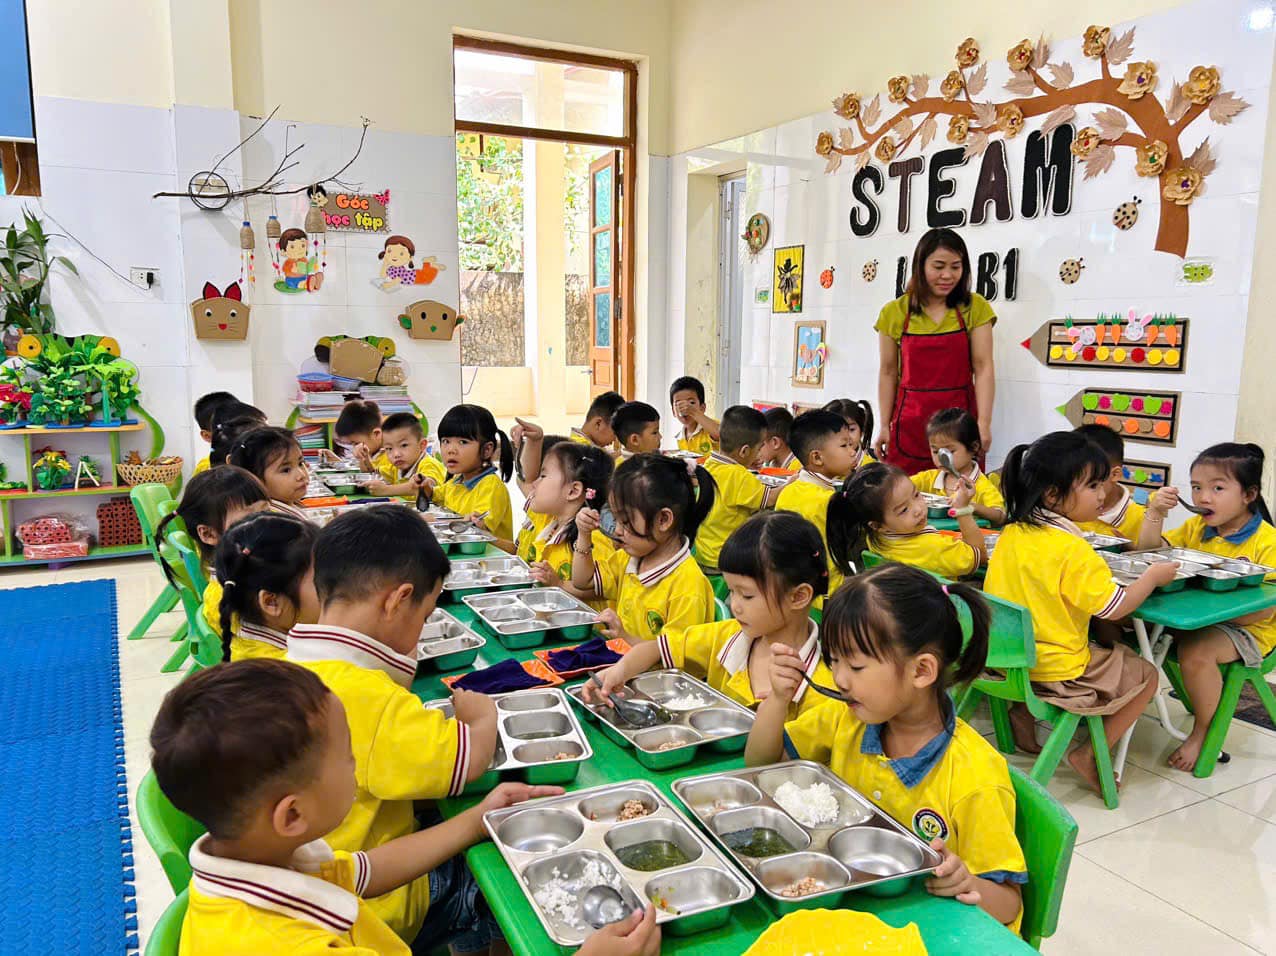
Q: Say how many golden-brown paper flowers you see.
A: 15